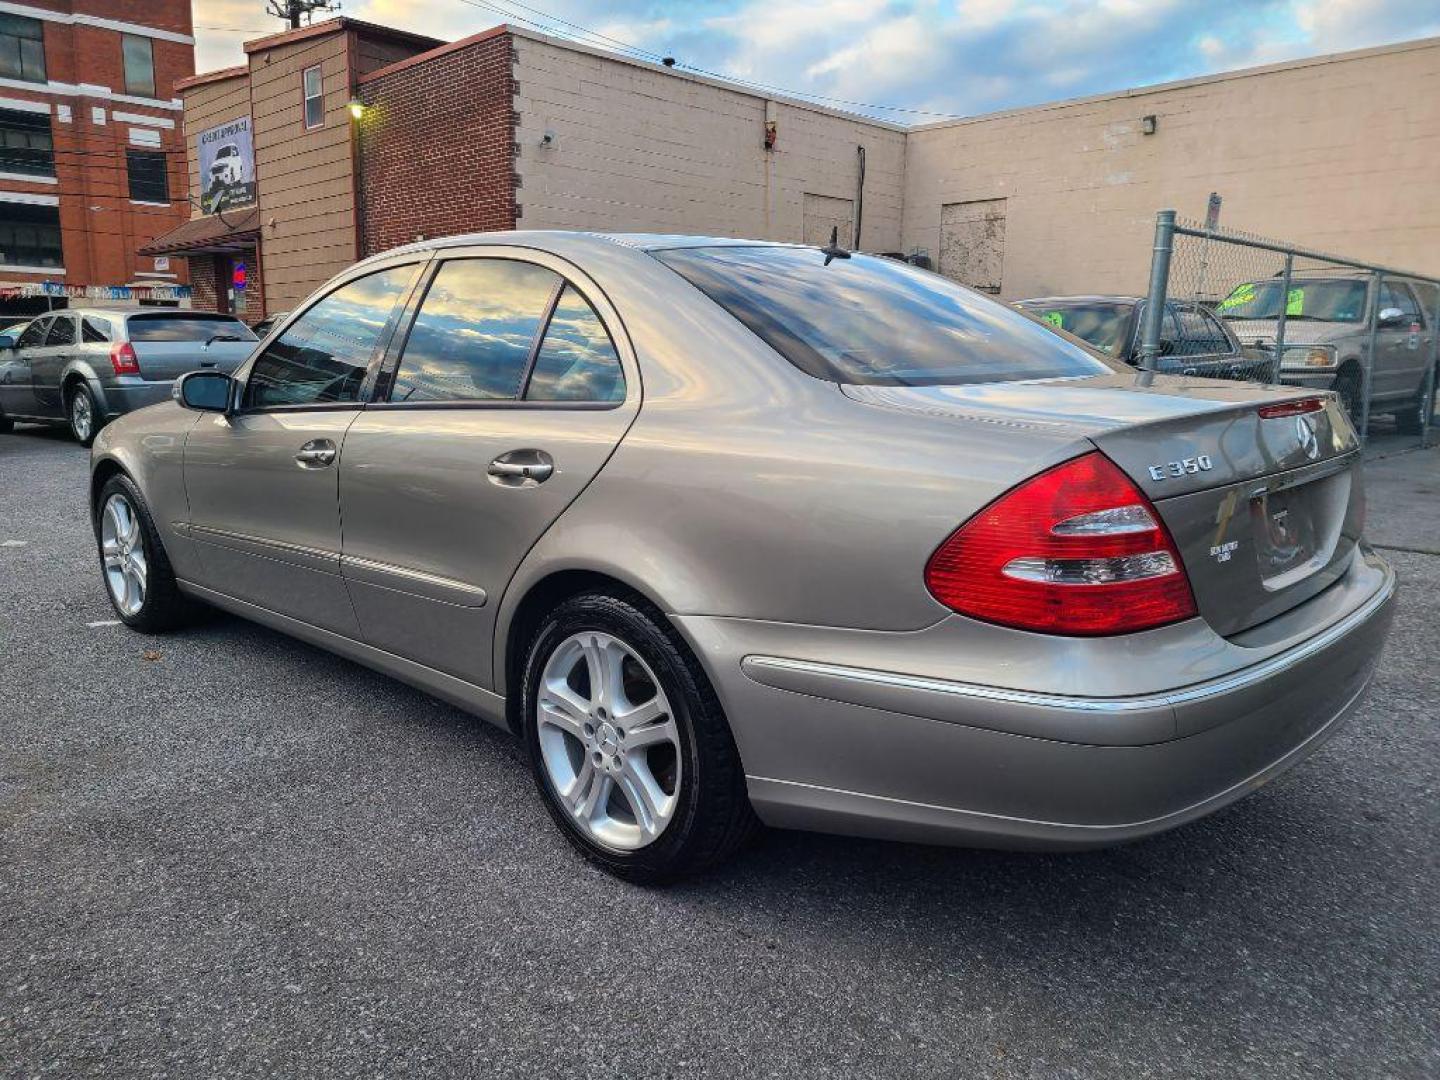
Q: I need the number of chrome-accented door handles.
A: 2